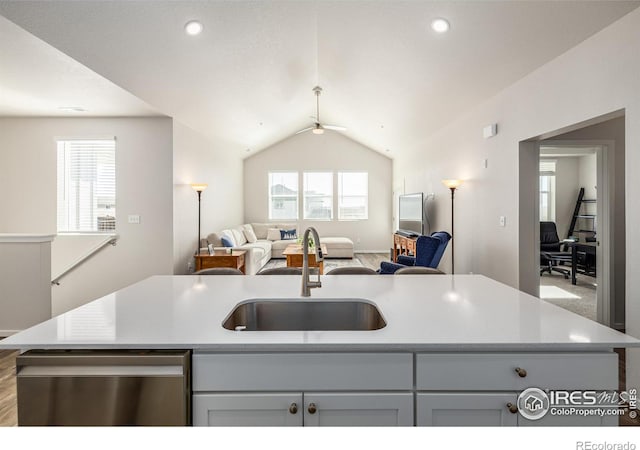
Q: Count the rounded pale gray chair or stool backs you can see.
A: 4